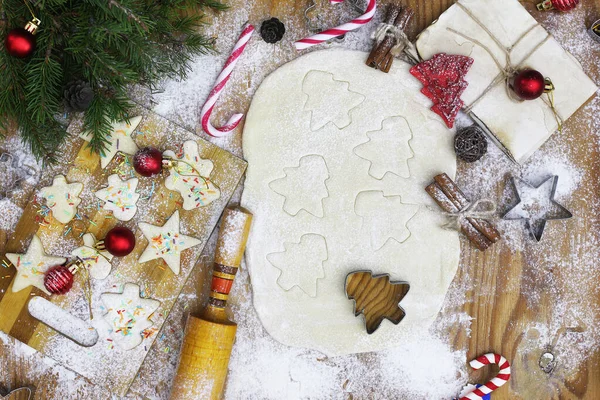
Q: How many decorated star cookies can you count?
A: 3